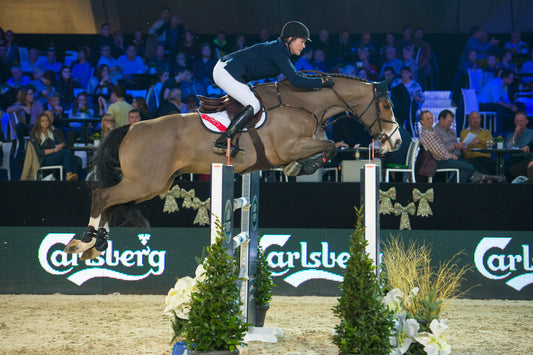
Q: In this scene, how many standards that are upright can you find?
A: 3